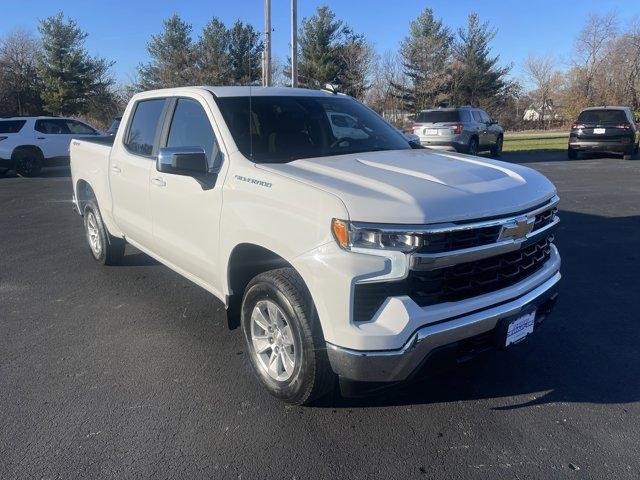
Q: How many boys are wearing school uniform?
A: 0